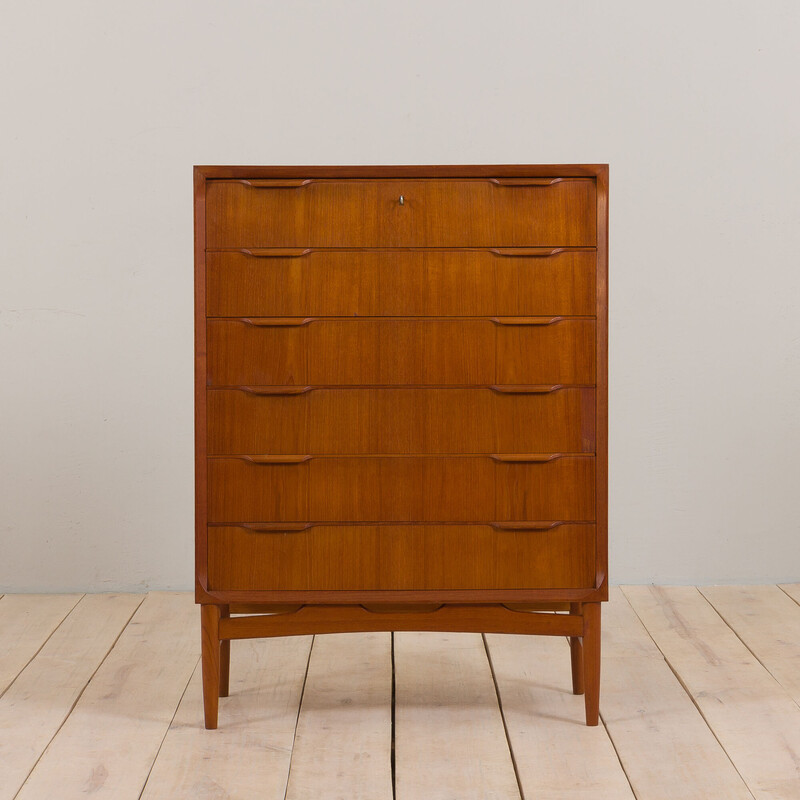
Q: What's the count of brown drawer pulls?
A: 12